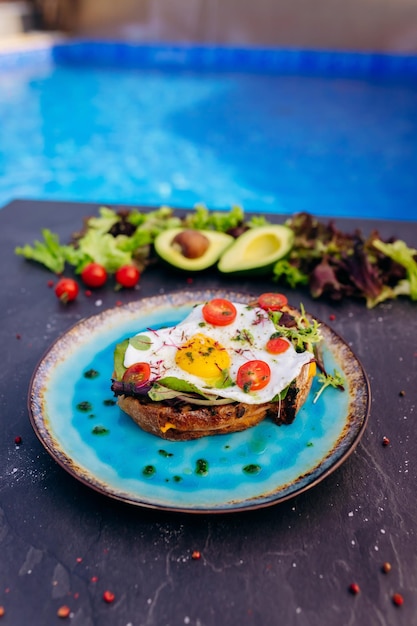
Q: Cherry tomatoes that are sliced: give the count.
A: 5